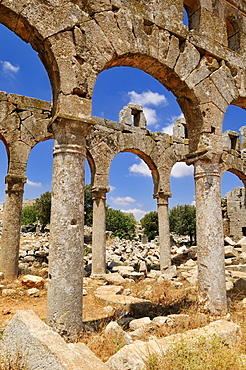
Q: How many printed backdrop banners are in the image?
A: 0